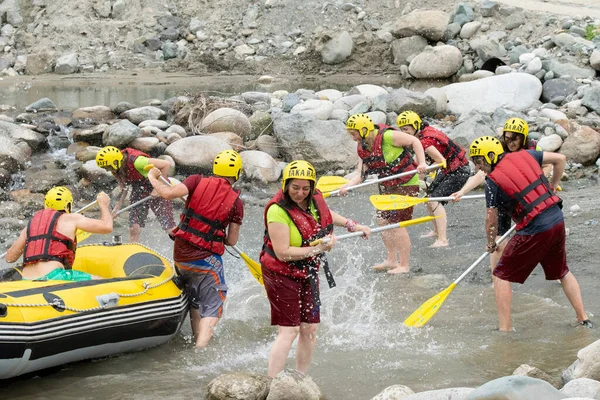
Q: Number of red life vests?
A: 8